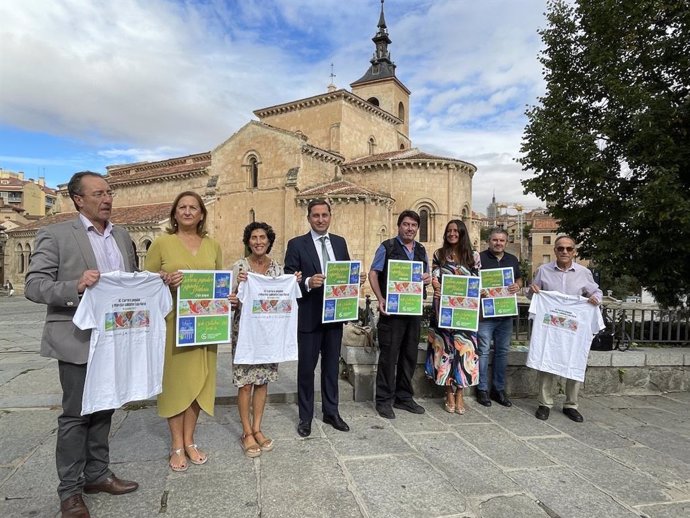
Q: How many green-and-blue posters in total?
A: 5